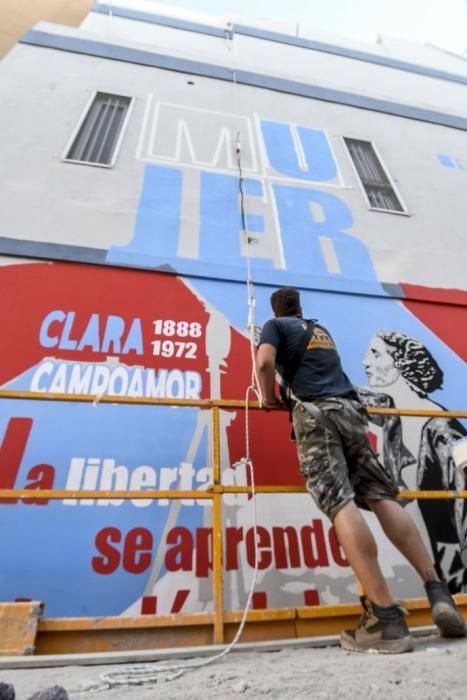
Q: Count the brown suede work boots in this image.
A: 2